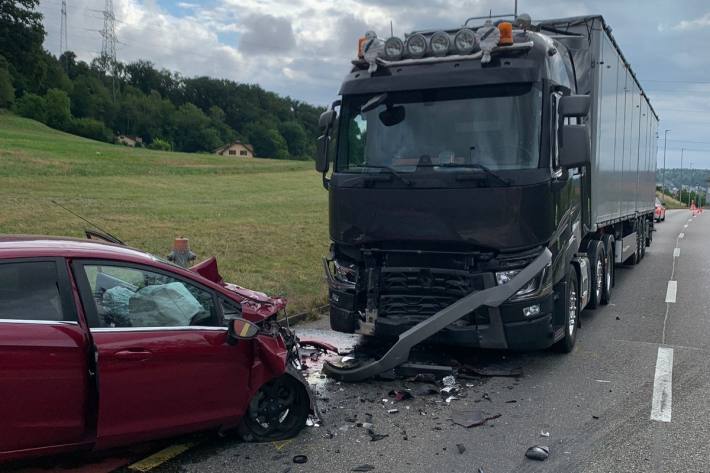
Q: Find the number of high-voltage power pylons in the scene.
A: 2